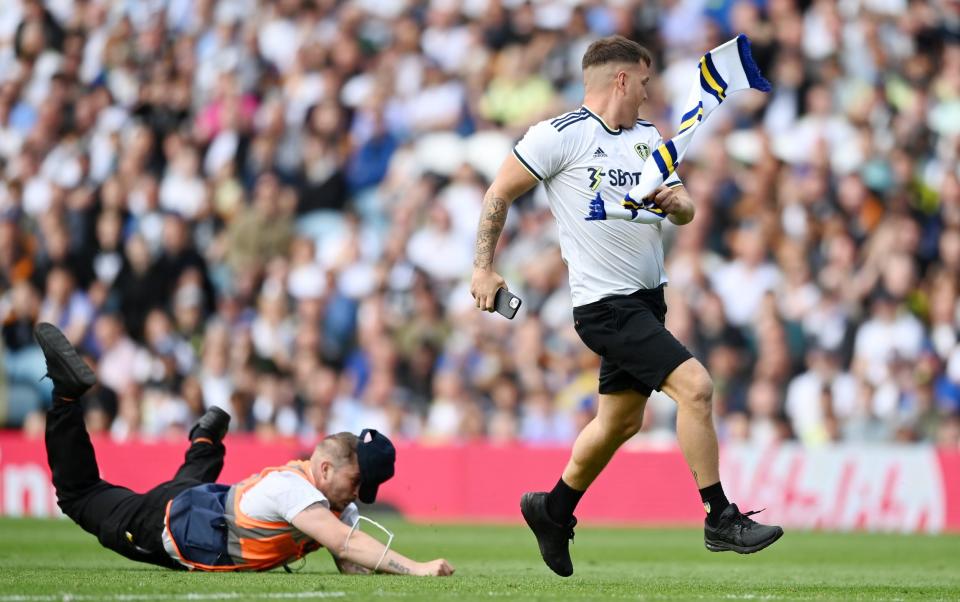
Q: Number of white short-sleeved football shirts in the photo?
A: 1